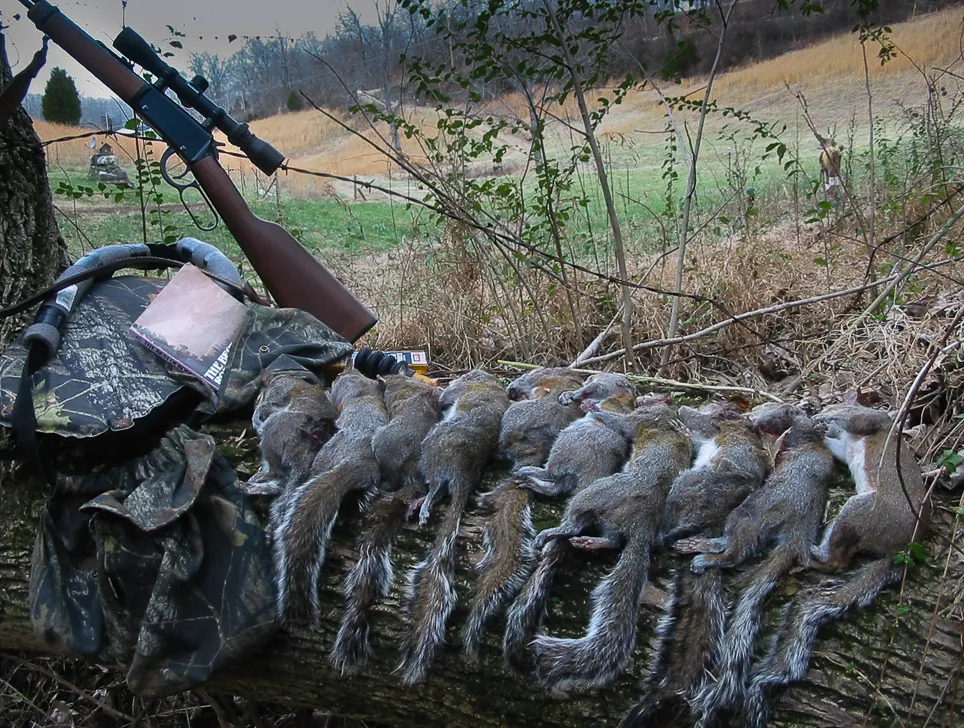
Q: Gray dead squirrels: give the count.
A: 10